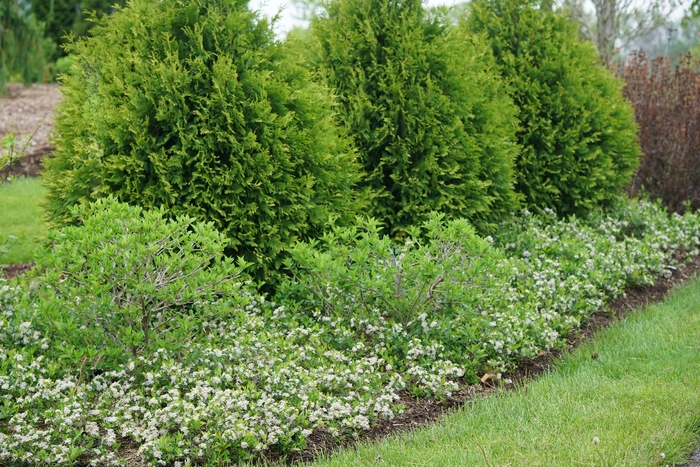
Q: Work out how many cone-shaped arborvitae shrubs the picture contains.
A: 3